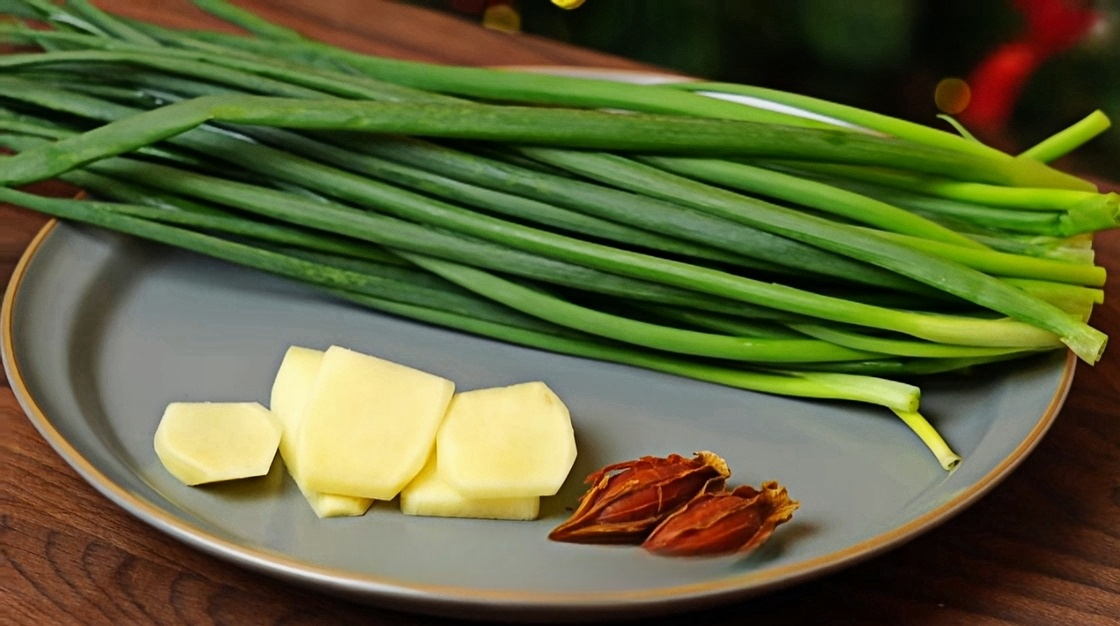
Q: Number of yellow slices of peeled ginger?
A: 5